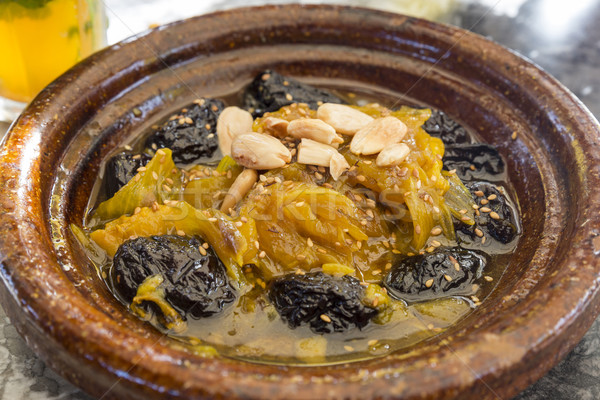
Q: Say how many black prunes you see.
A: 9